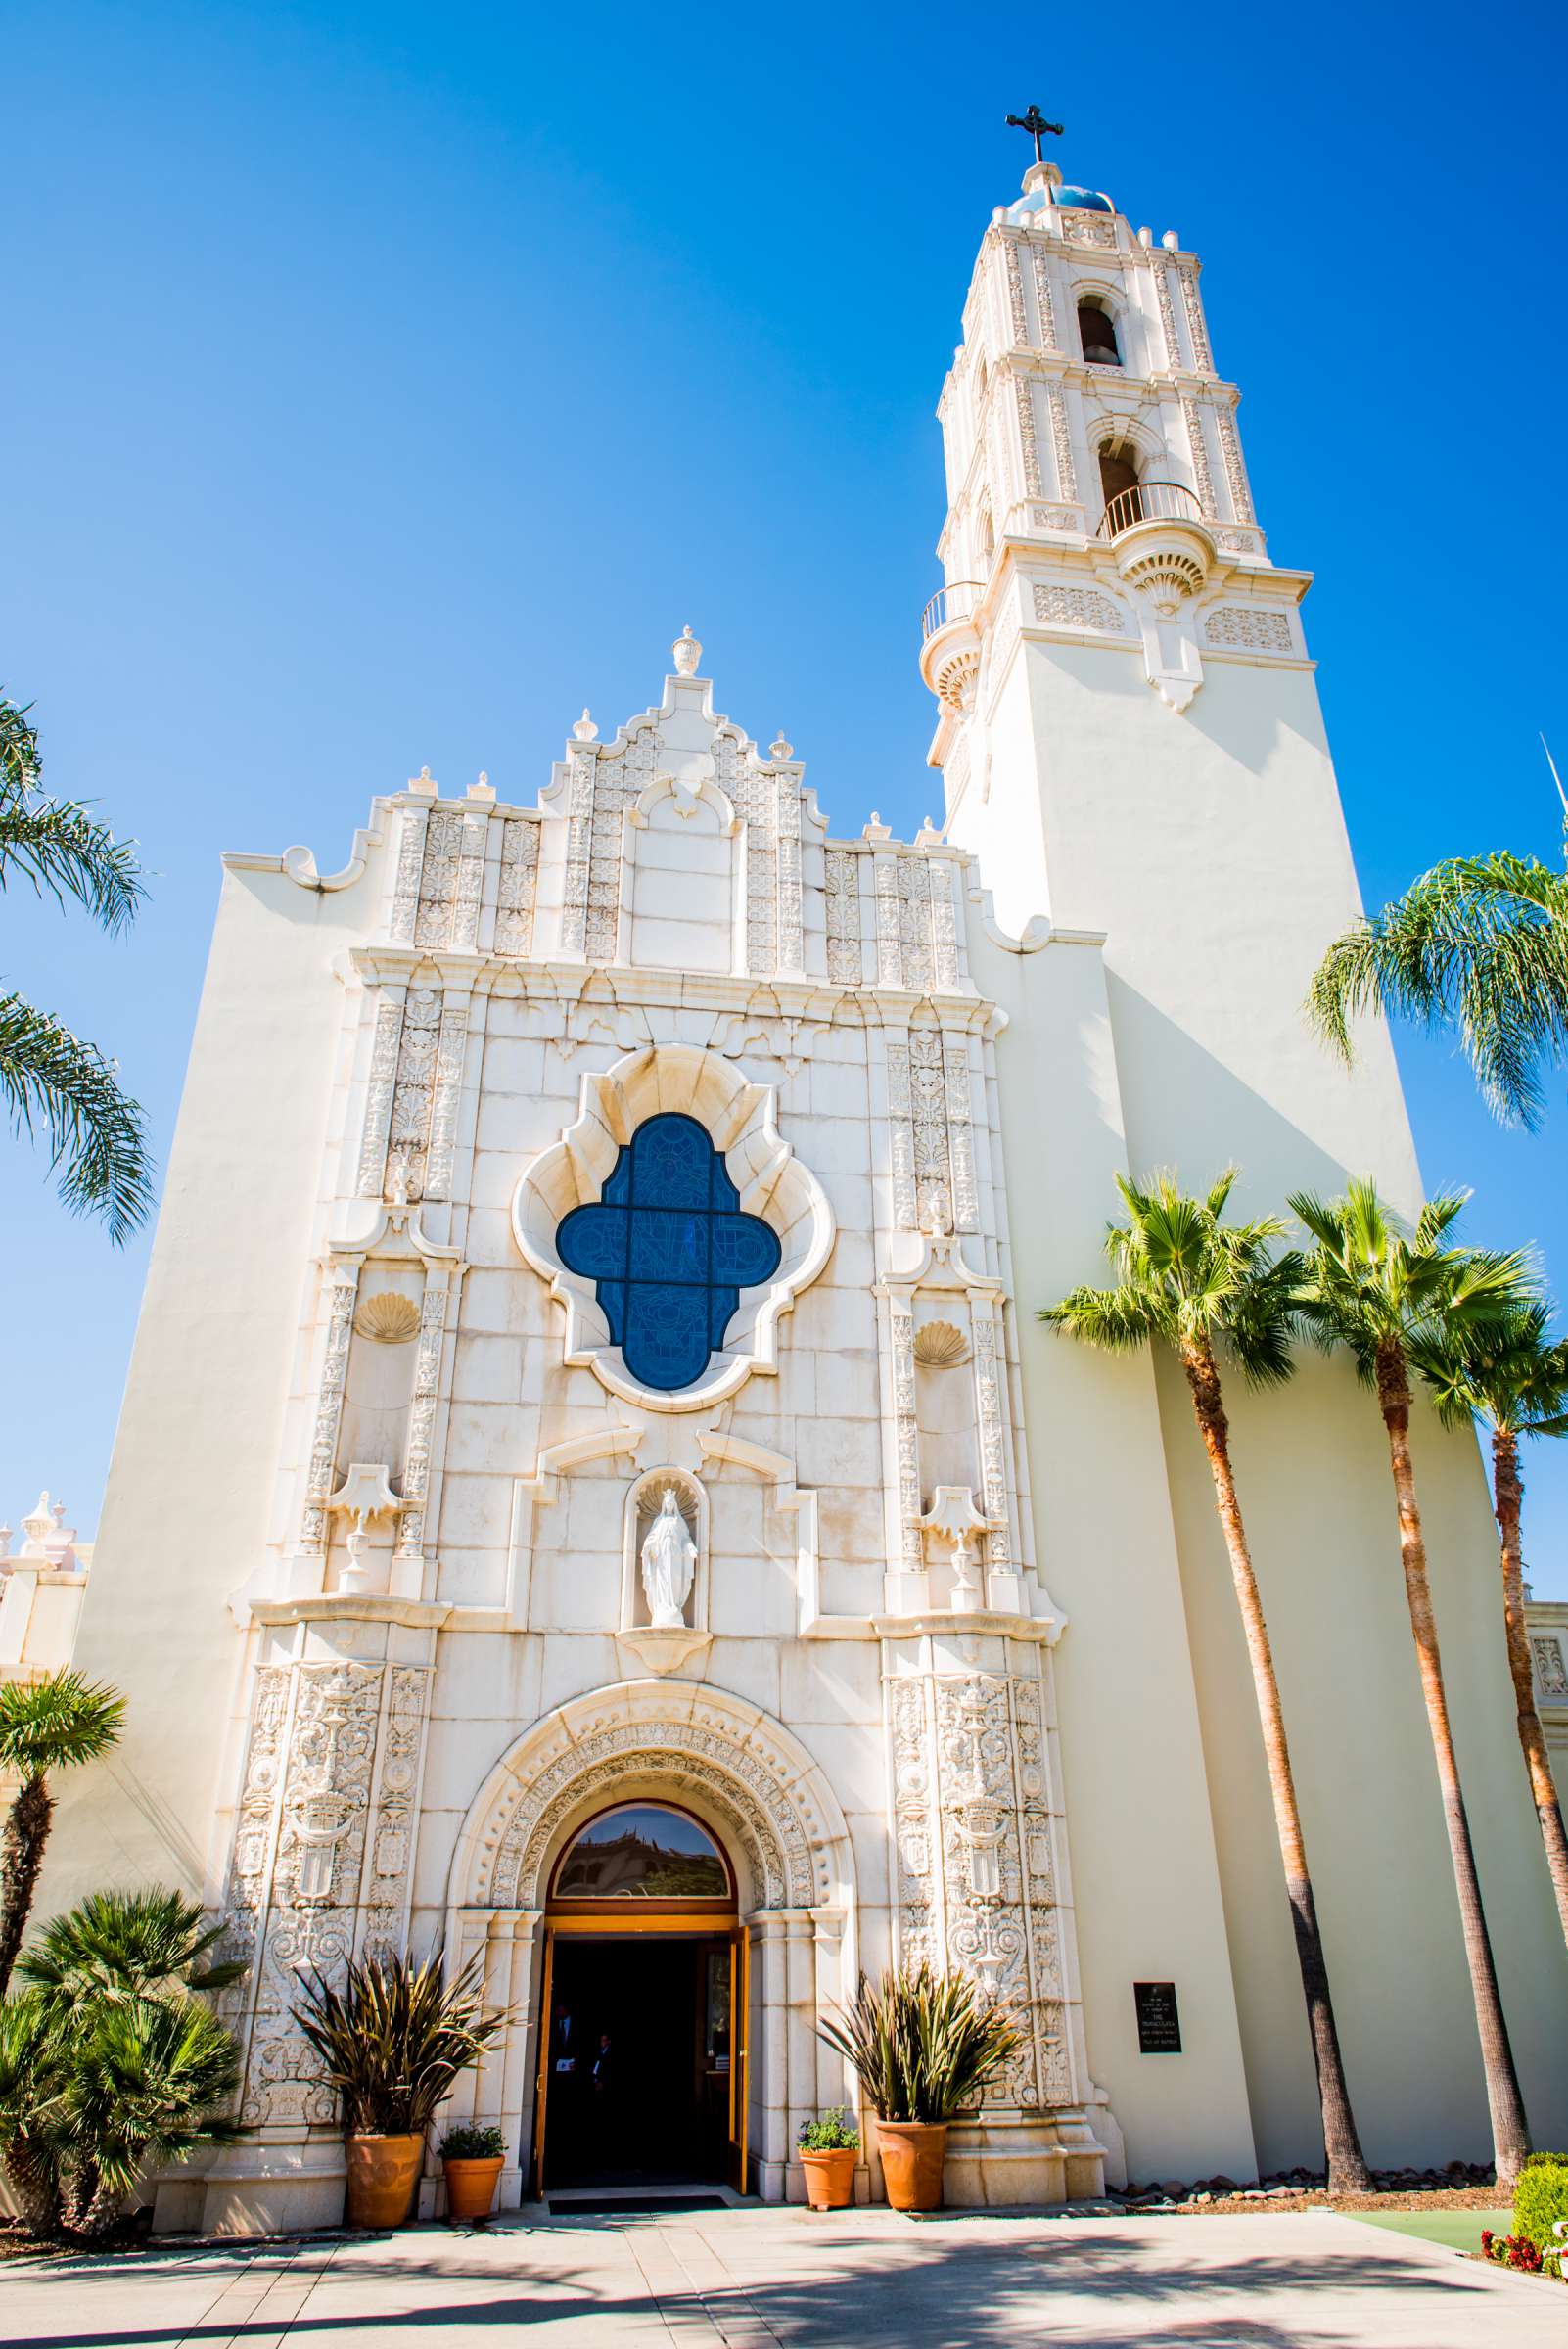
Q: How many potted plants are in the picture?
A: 4